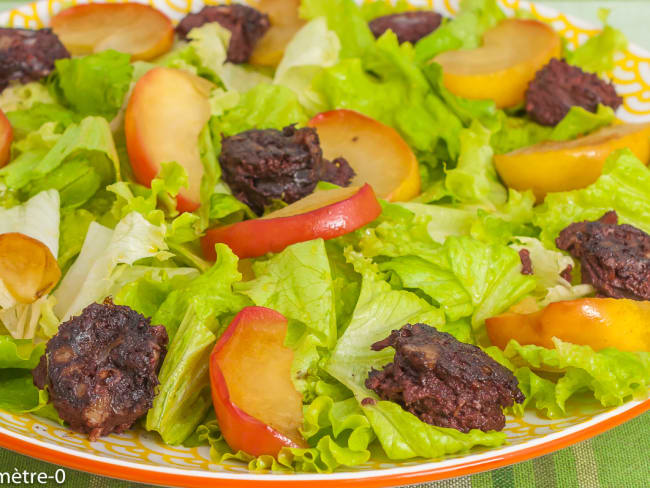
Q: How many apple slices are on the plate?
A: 11